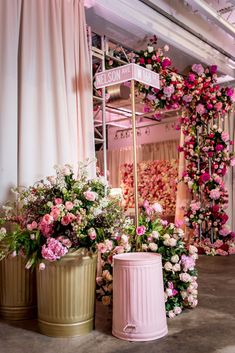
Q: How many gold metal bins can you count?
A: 2